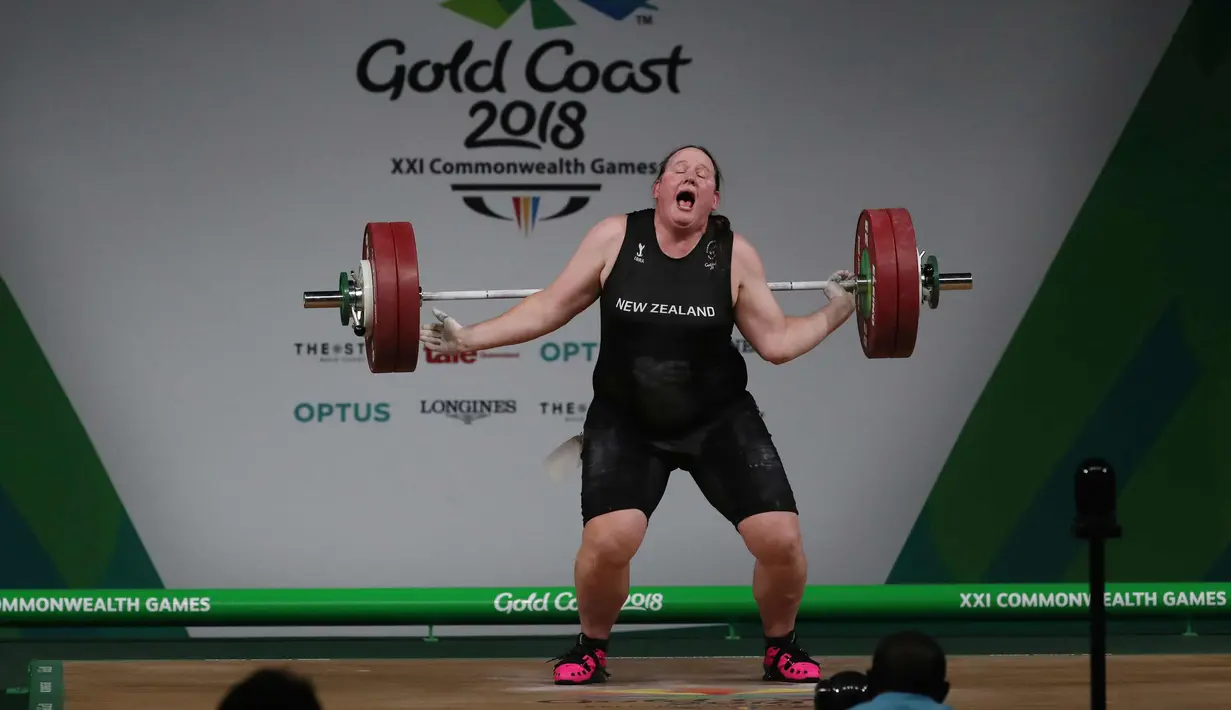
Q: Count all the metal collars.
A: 2